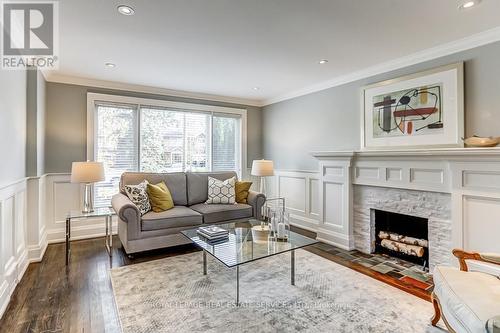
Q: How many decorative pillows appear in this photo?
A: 4